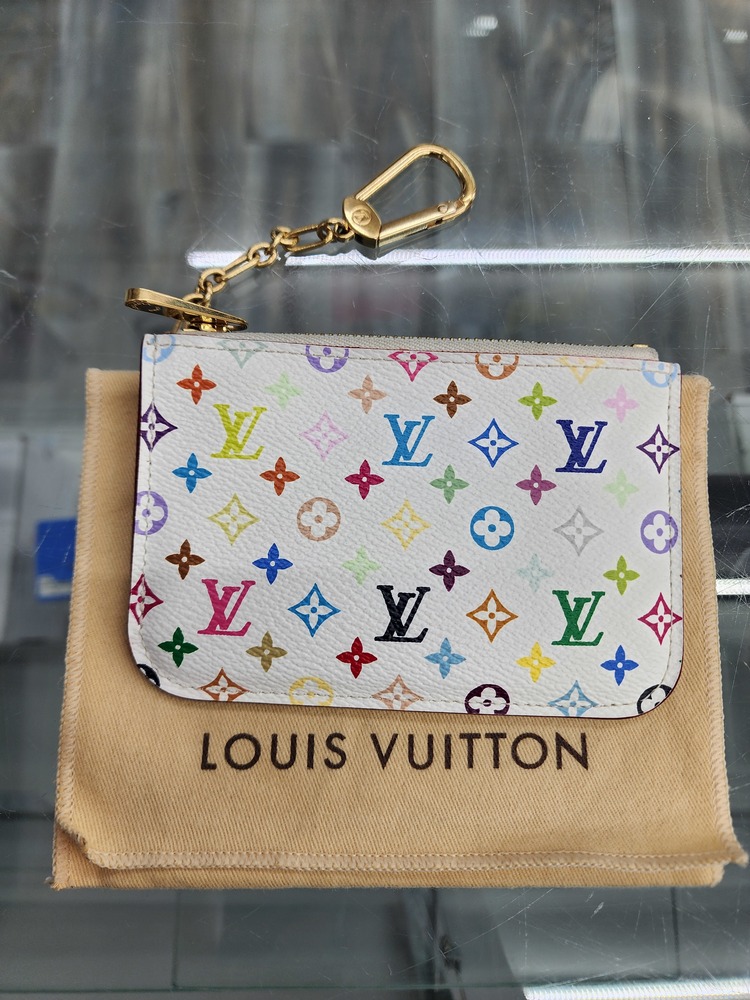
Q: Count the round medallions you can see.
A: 12